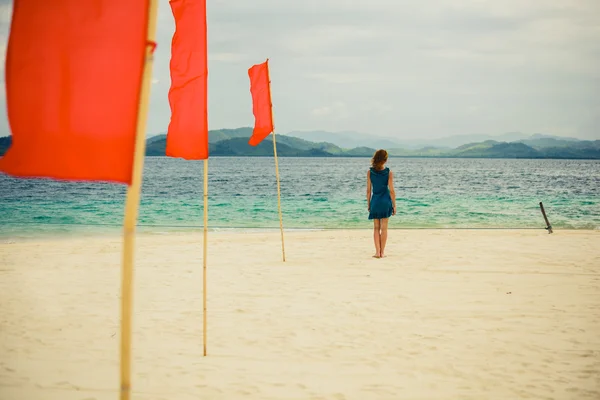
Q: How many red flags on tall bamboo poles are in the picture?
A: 3